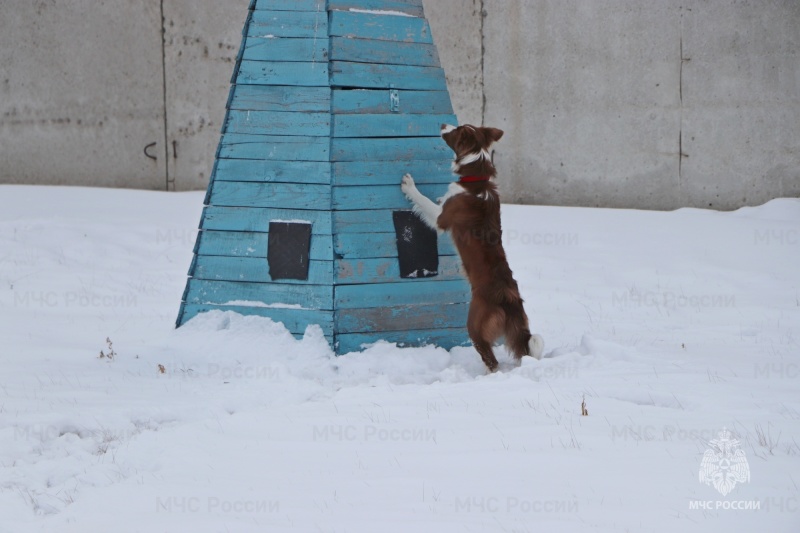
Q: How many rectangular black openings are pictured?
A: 2